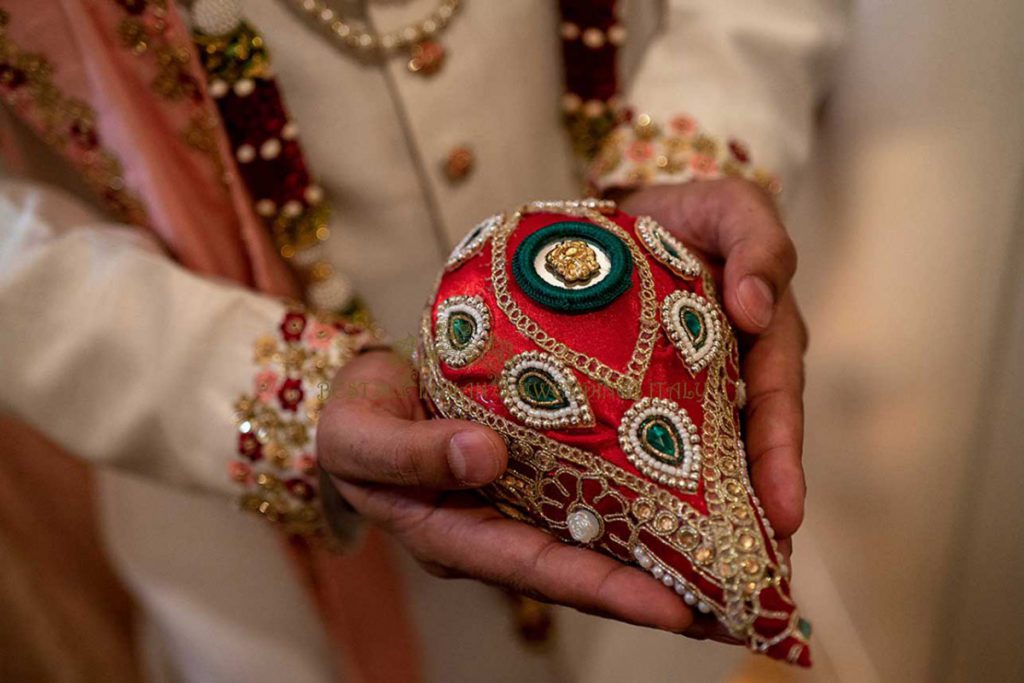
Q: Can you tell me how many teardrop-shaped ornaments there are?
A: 6